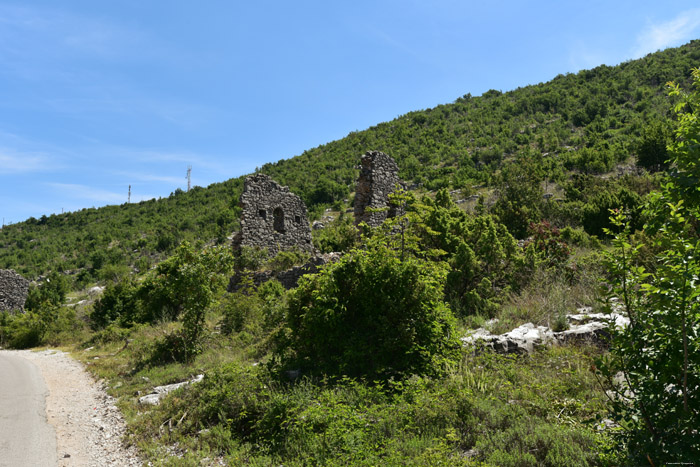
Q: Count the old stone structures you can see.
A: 3